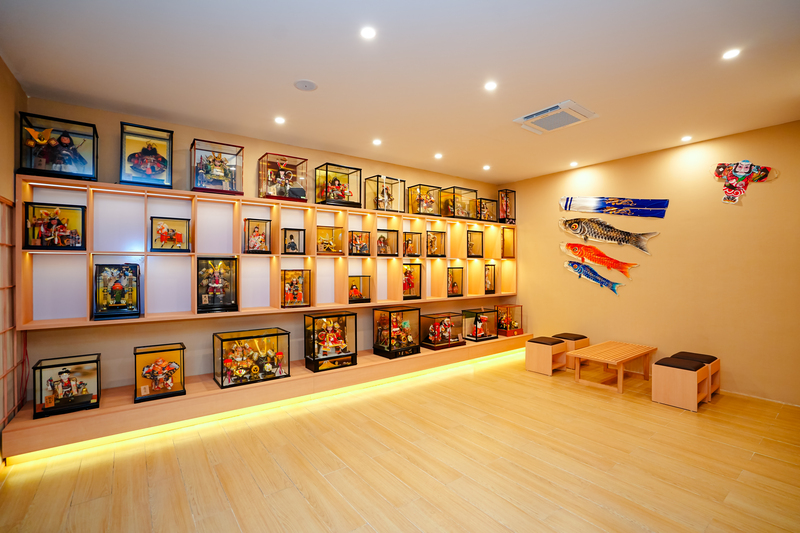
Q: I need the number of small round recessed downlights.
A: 9